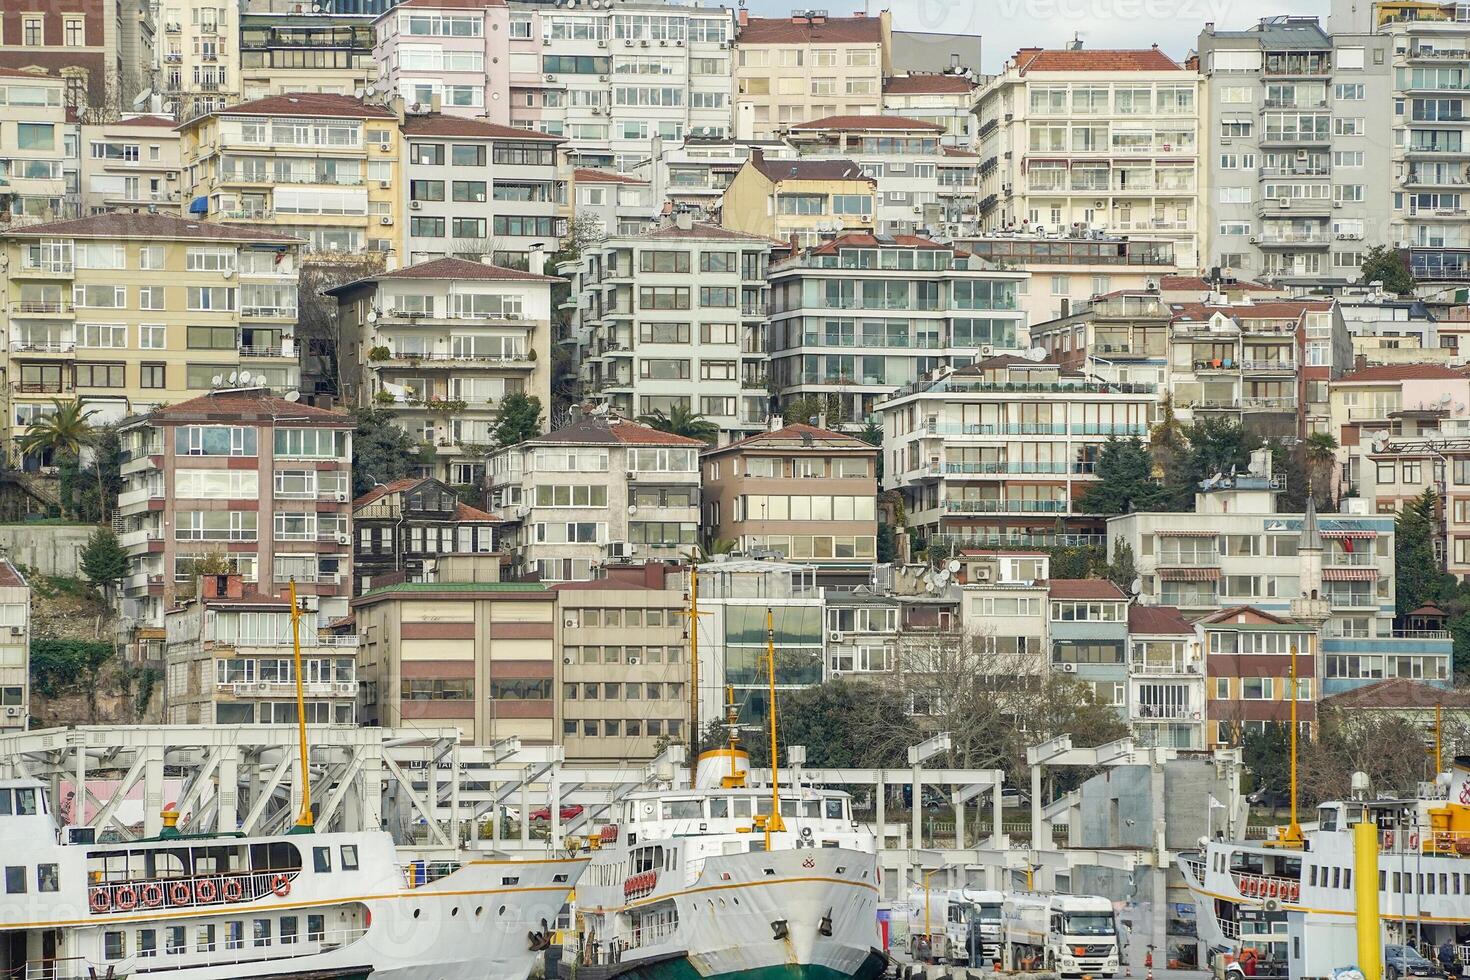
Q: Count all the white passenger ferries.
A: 3